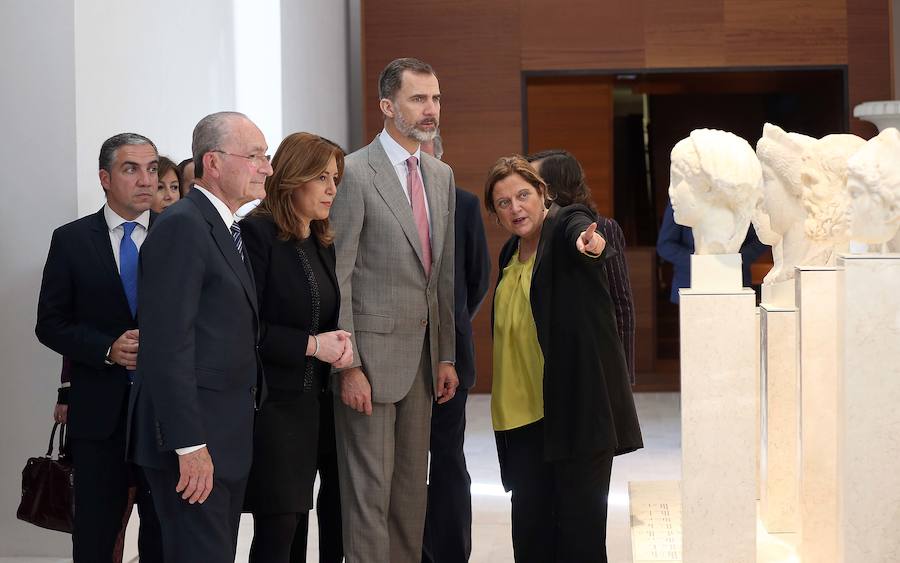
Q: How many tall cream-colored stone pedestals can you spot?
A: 4